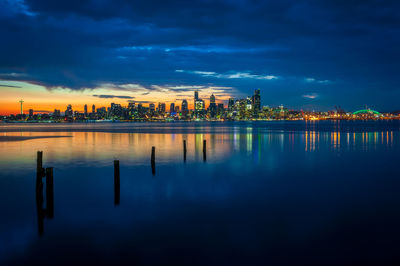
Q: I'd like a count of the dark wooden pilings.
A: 6